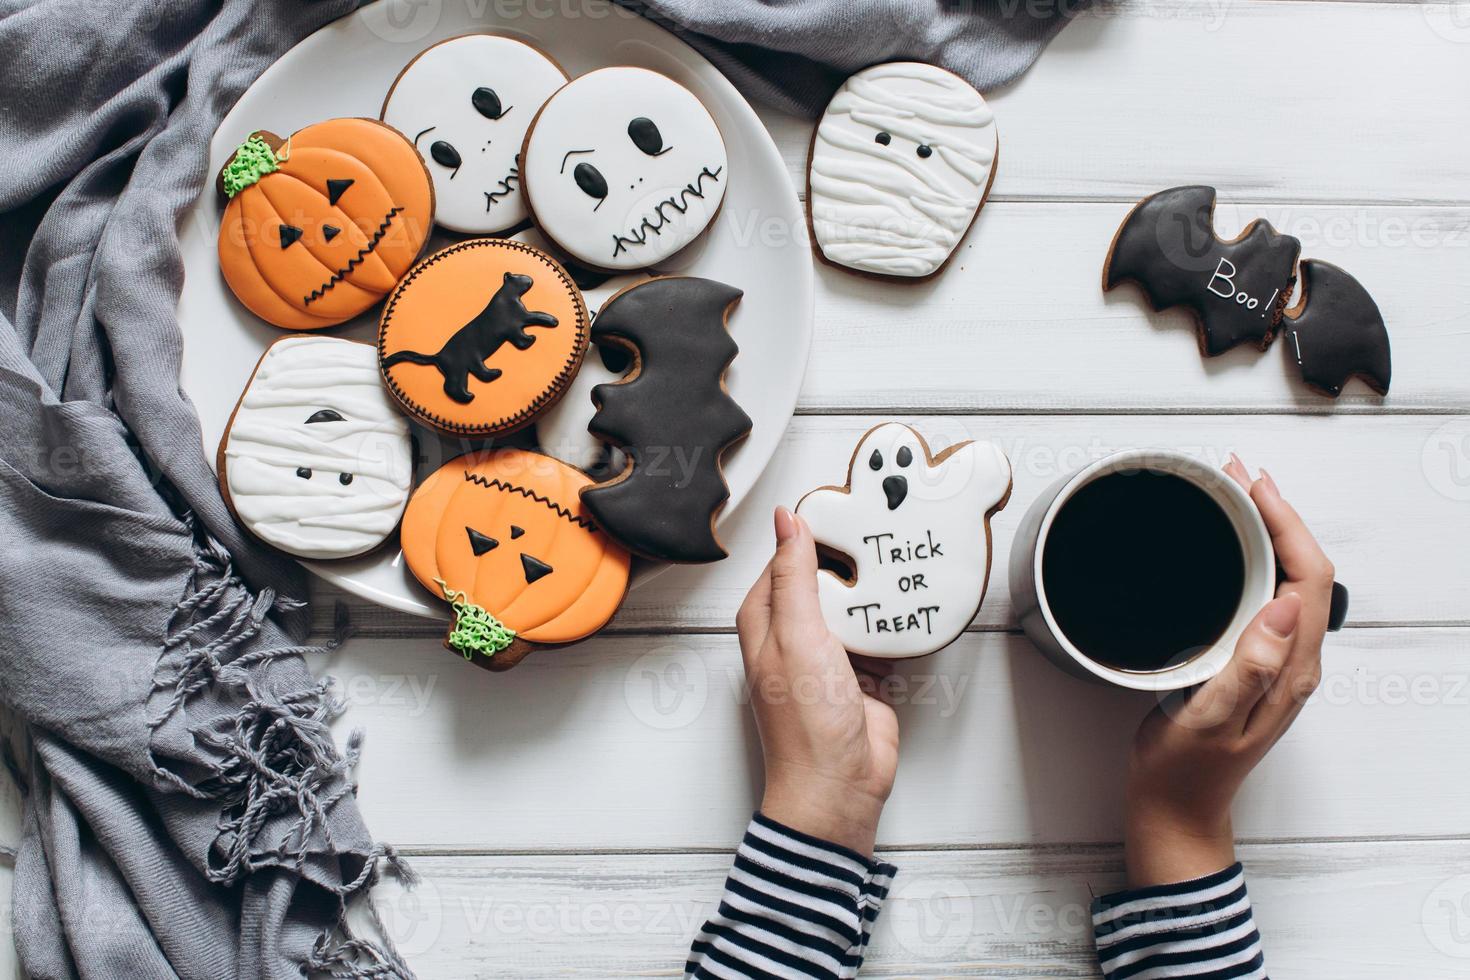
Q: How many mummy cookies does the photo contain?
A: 2